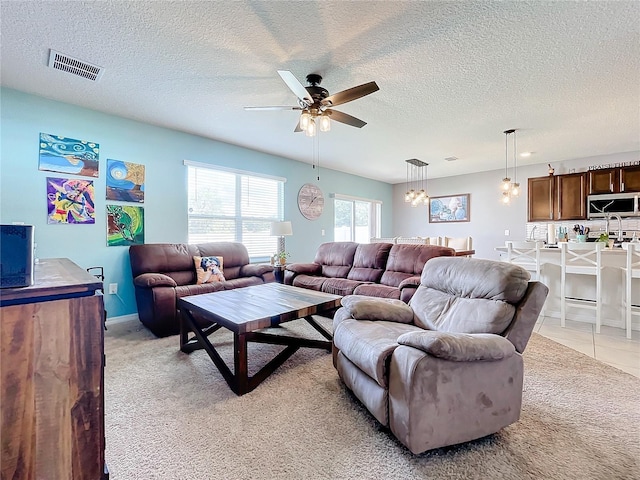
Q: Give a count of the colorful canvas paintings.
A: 4